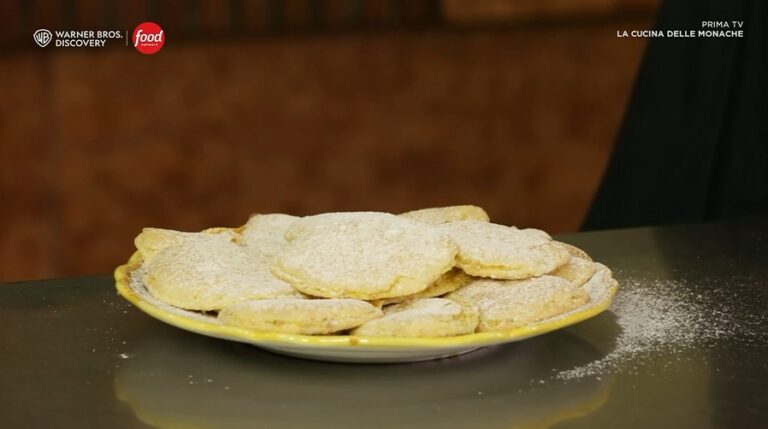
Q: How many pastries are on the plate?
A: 11